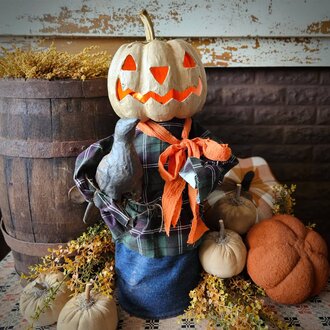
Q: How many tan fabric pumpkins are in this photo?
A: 4